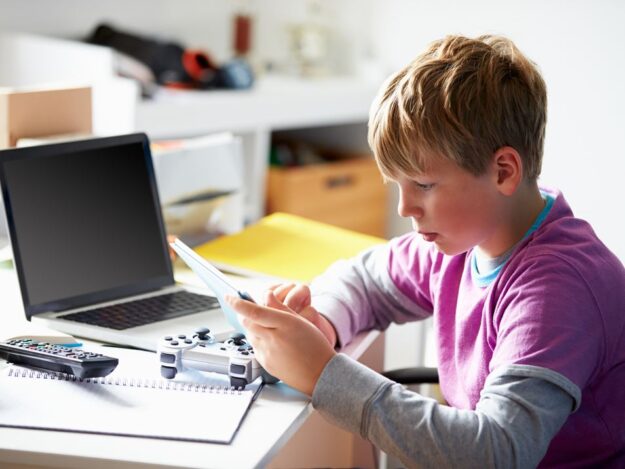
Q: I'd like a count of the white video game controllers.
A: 1